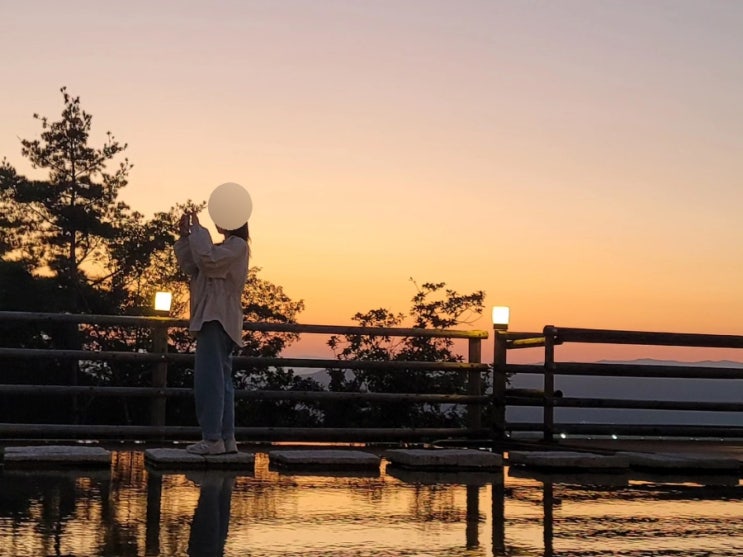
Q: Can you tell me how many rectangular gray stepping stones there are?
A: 6